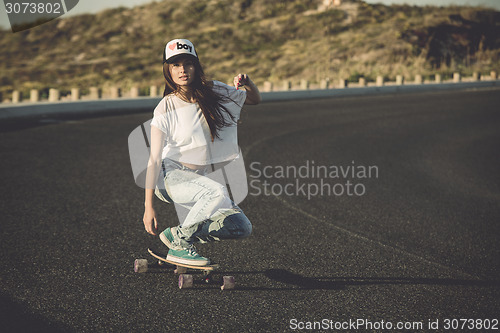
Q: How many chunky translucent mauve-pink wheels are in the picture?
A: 4